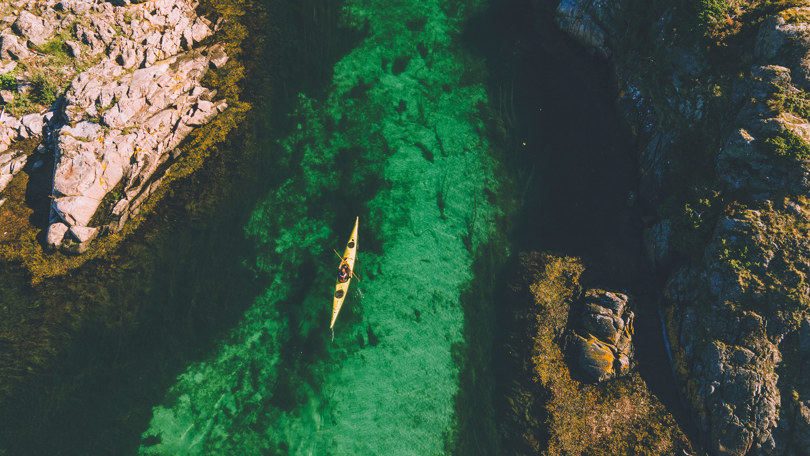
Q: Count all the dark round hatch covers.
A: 2